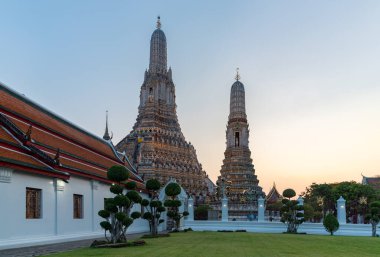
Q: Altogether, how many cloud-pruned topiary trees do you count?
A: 5